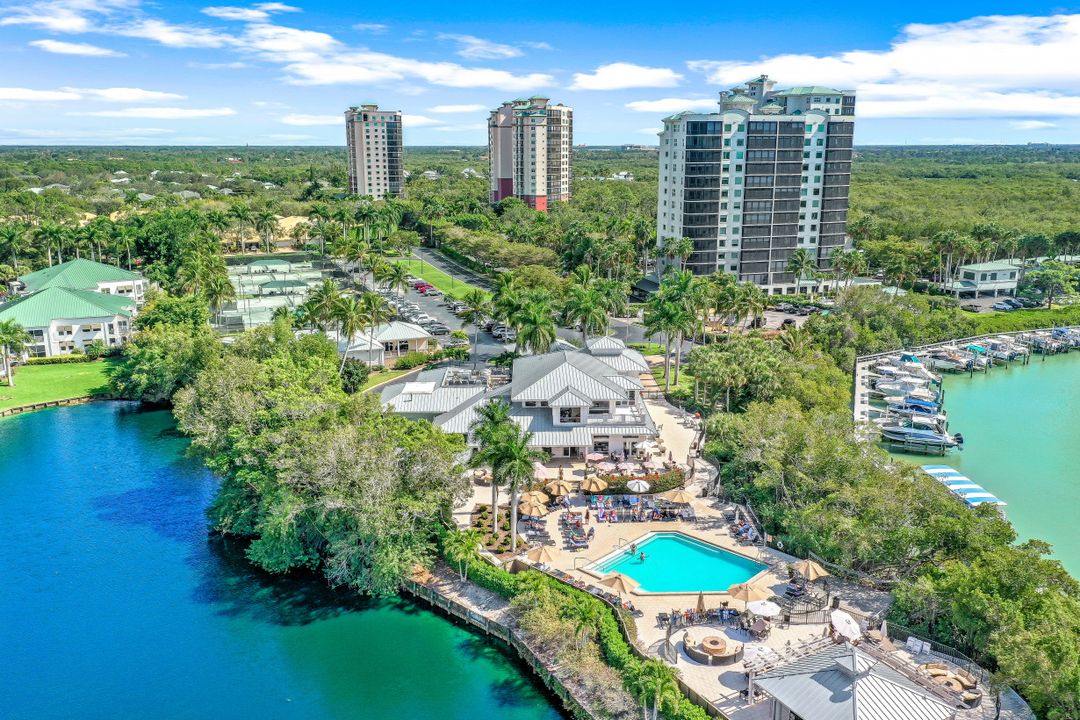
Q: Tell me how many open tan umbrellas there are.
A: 9